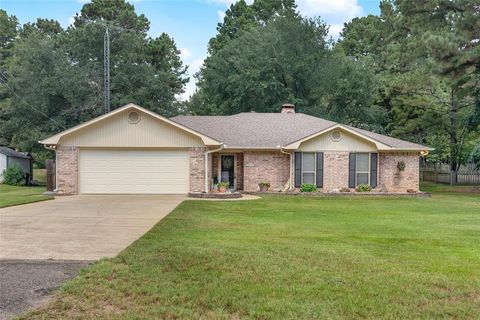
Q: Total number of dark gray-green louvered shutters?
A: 4